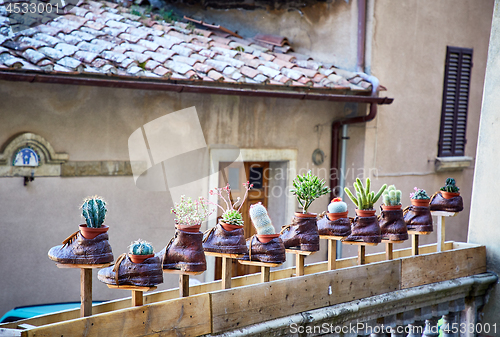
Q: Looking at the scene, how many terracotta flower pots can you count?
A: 11